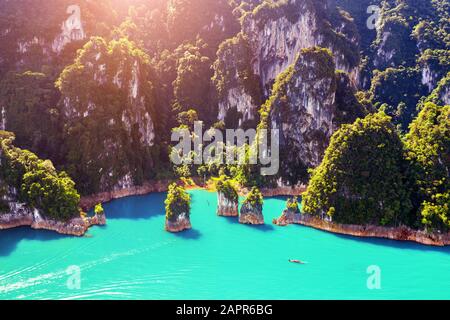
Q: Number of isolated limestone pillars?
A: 3